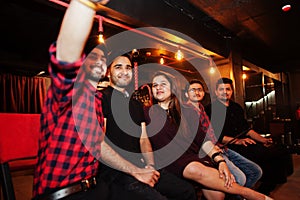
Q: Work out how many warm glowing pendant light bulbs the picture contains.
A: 5